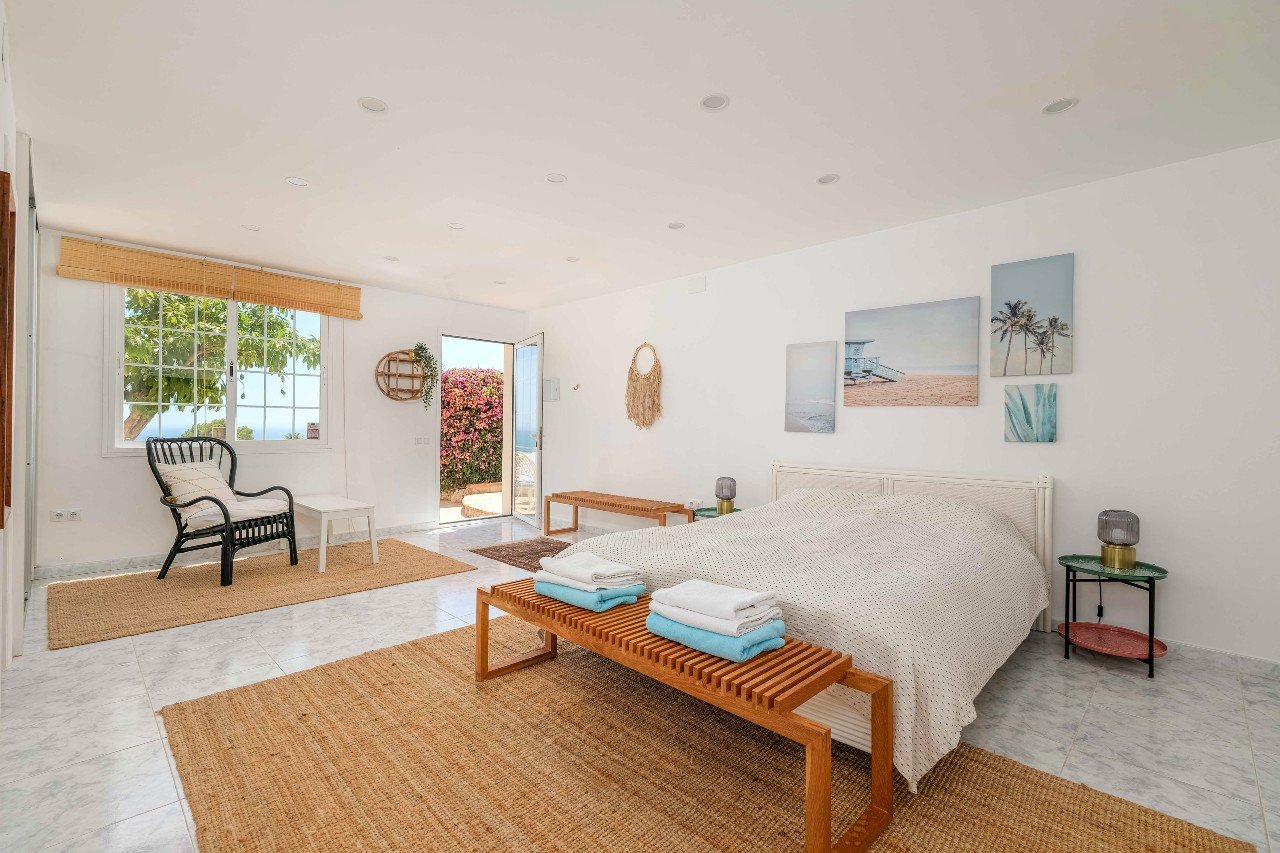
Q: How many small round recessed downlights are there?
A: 12